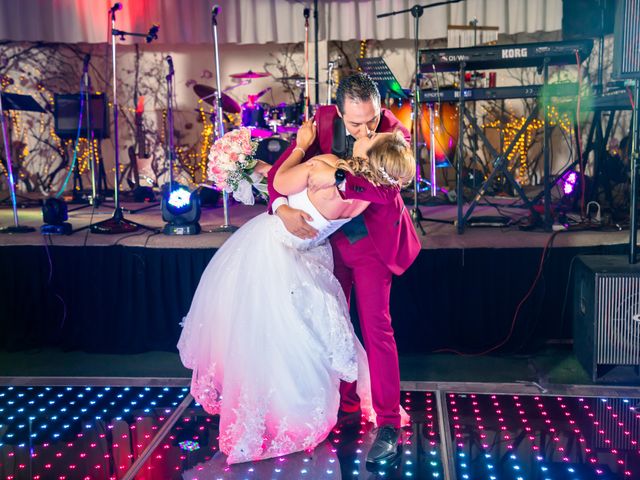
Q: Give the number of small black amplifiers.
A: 1